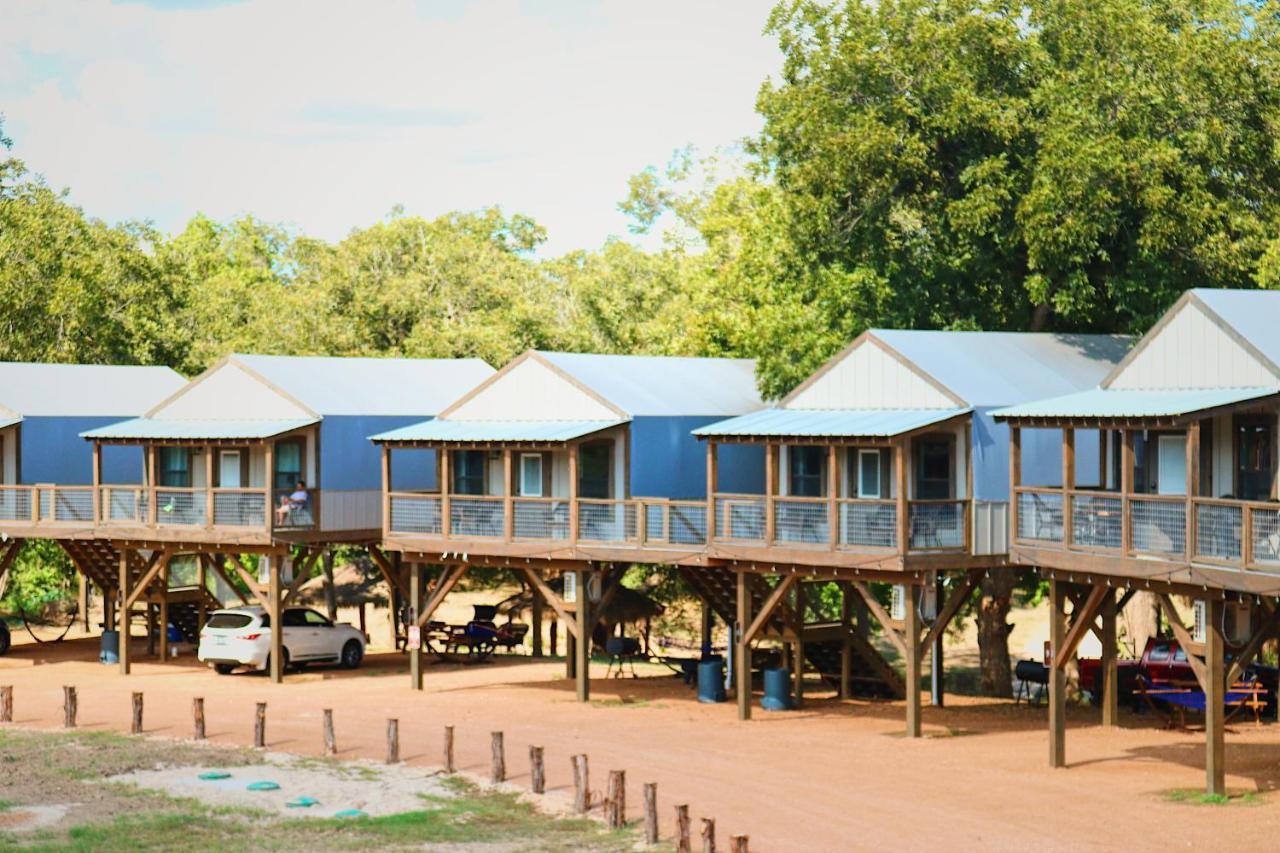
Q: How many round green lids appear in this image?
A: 4